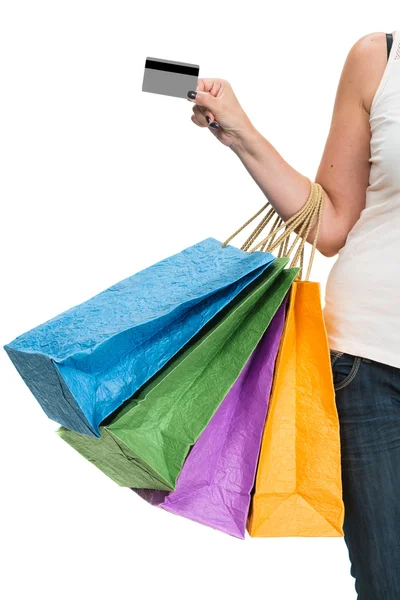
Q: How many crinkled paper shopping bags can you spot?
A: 4